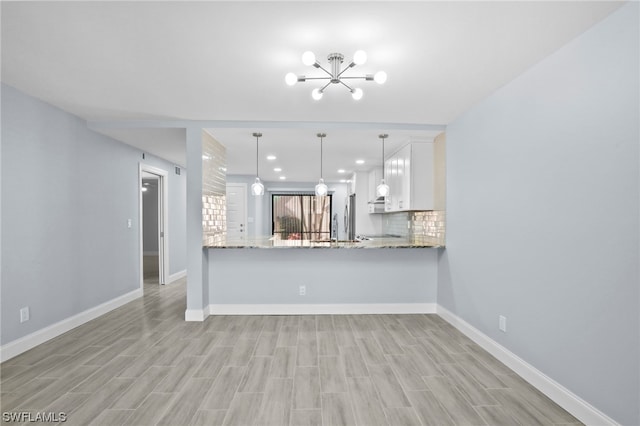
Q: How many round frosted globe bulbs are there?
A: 6